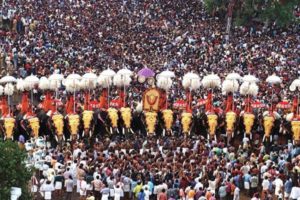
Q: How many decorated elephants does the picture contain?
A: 15